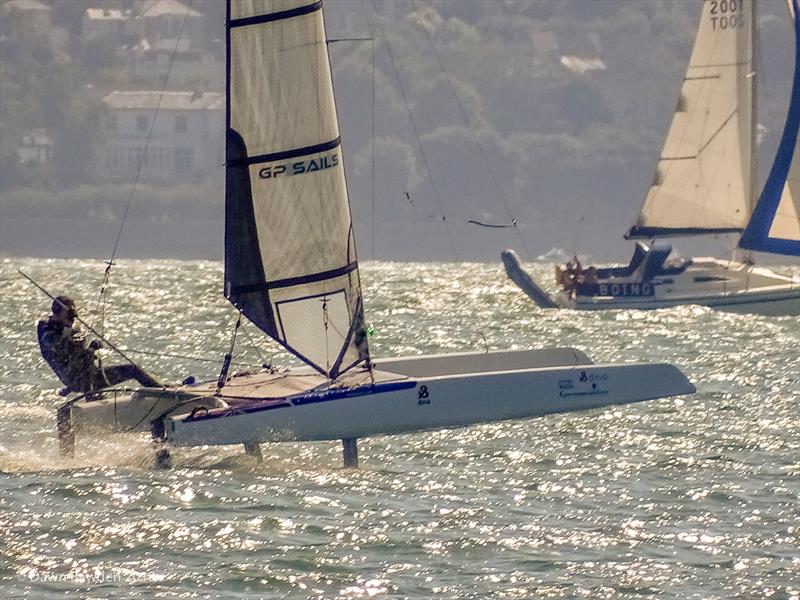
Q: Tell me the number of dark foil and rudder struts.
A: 4